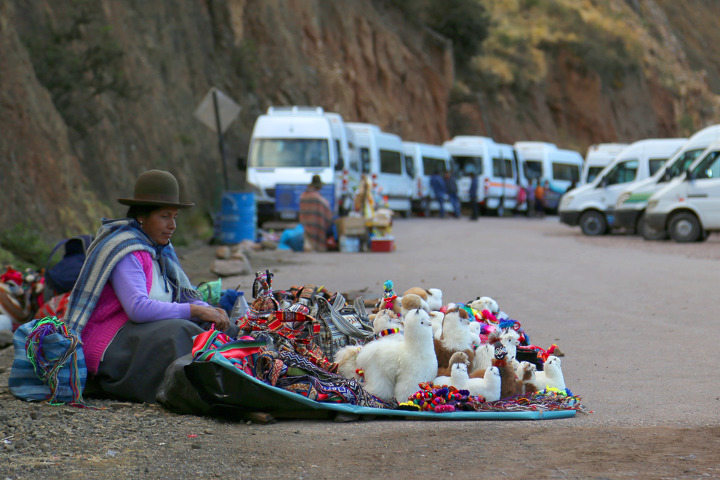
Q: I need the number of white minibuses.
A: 10